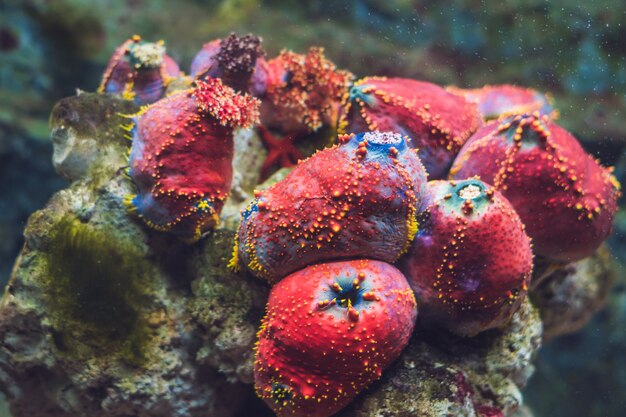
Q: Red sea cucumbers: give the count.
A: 10